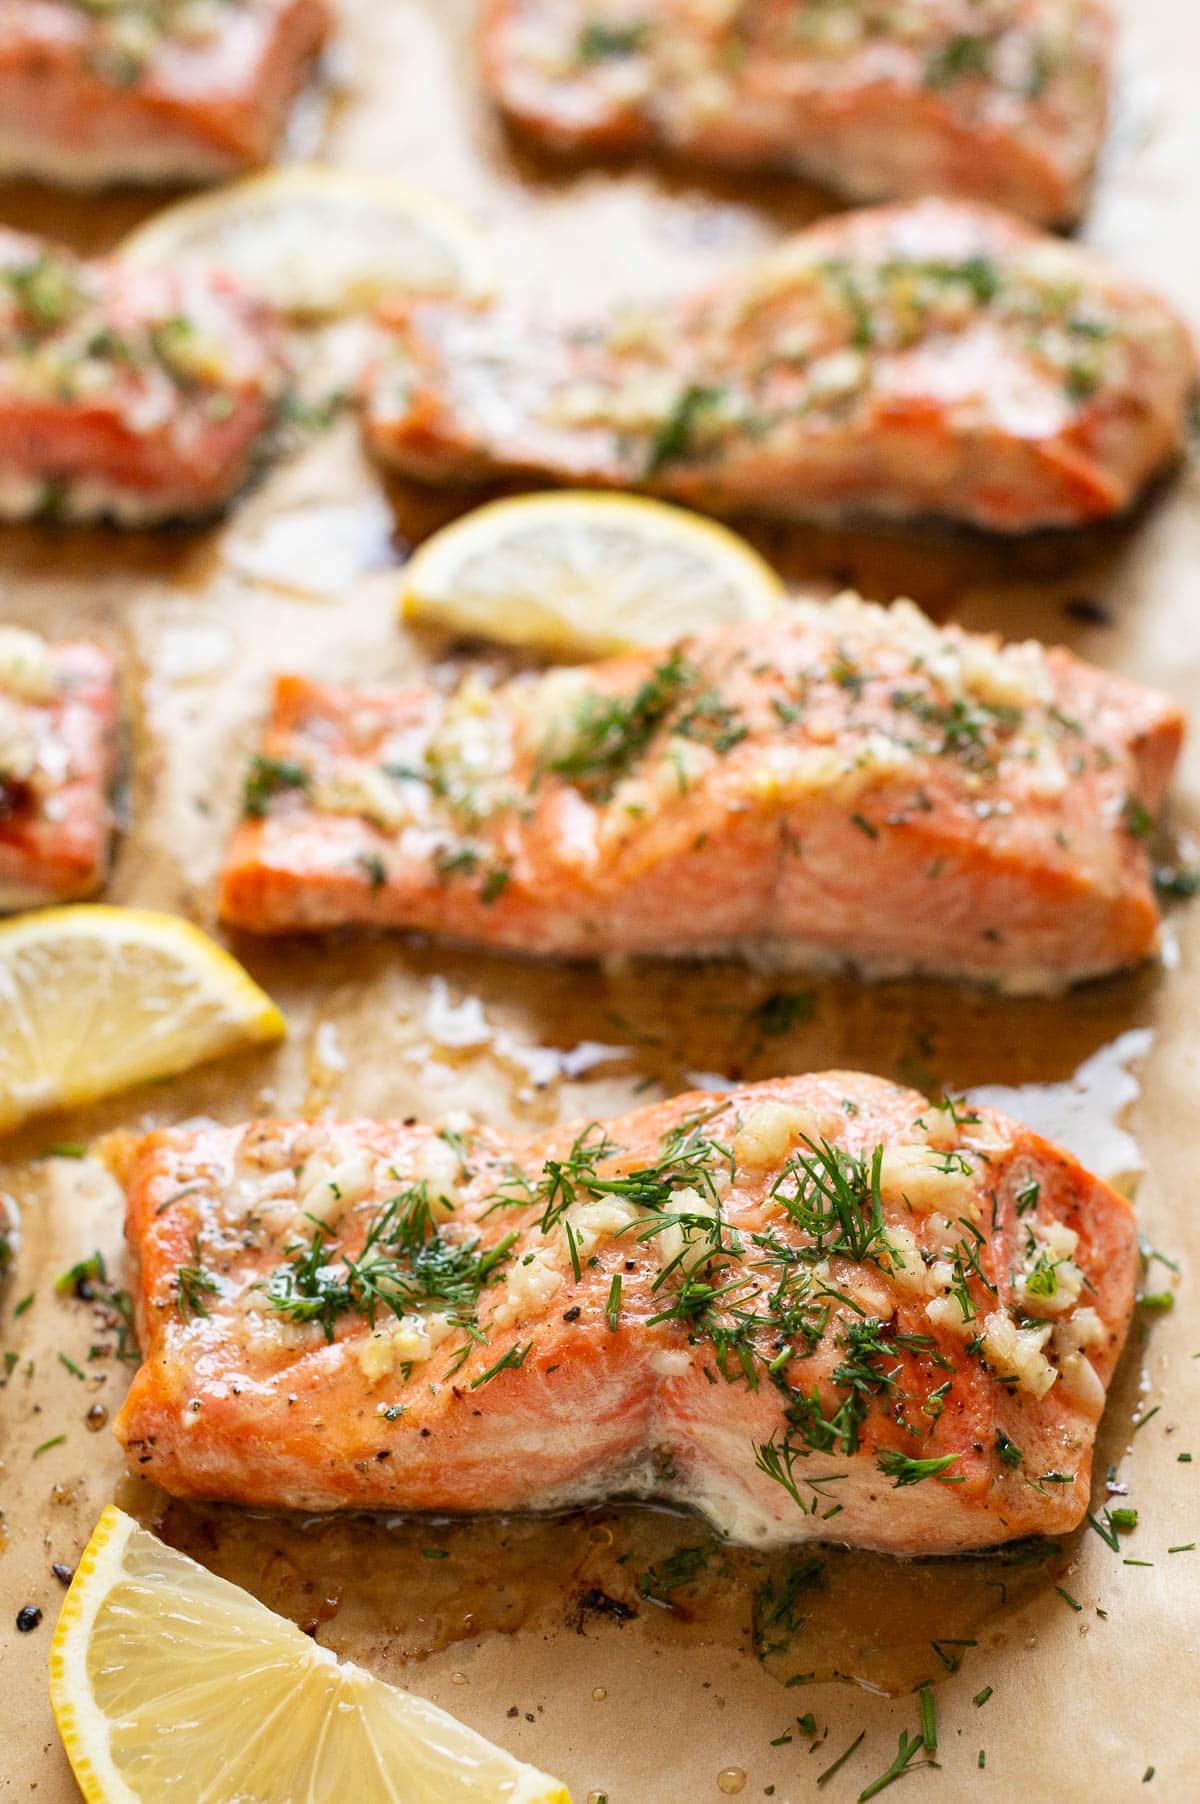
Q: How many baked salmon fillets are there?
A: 7